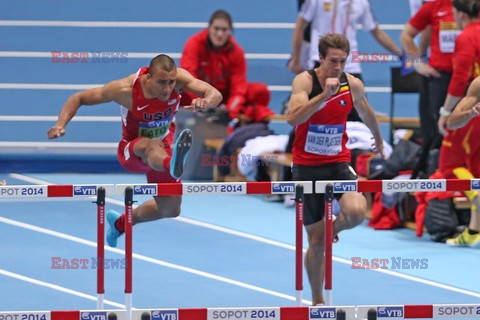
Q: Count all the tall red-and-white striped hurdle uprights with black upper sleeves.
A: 4